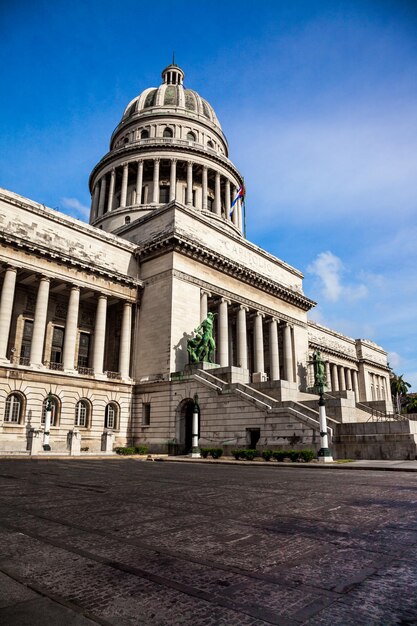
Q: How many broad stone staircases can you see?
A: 1